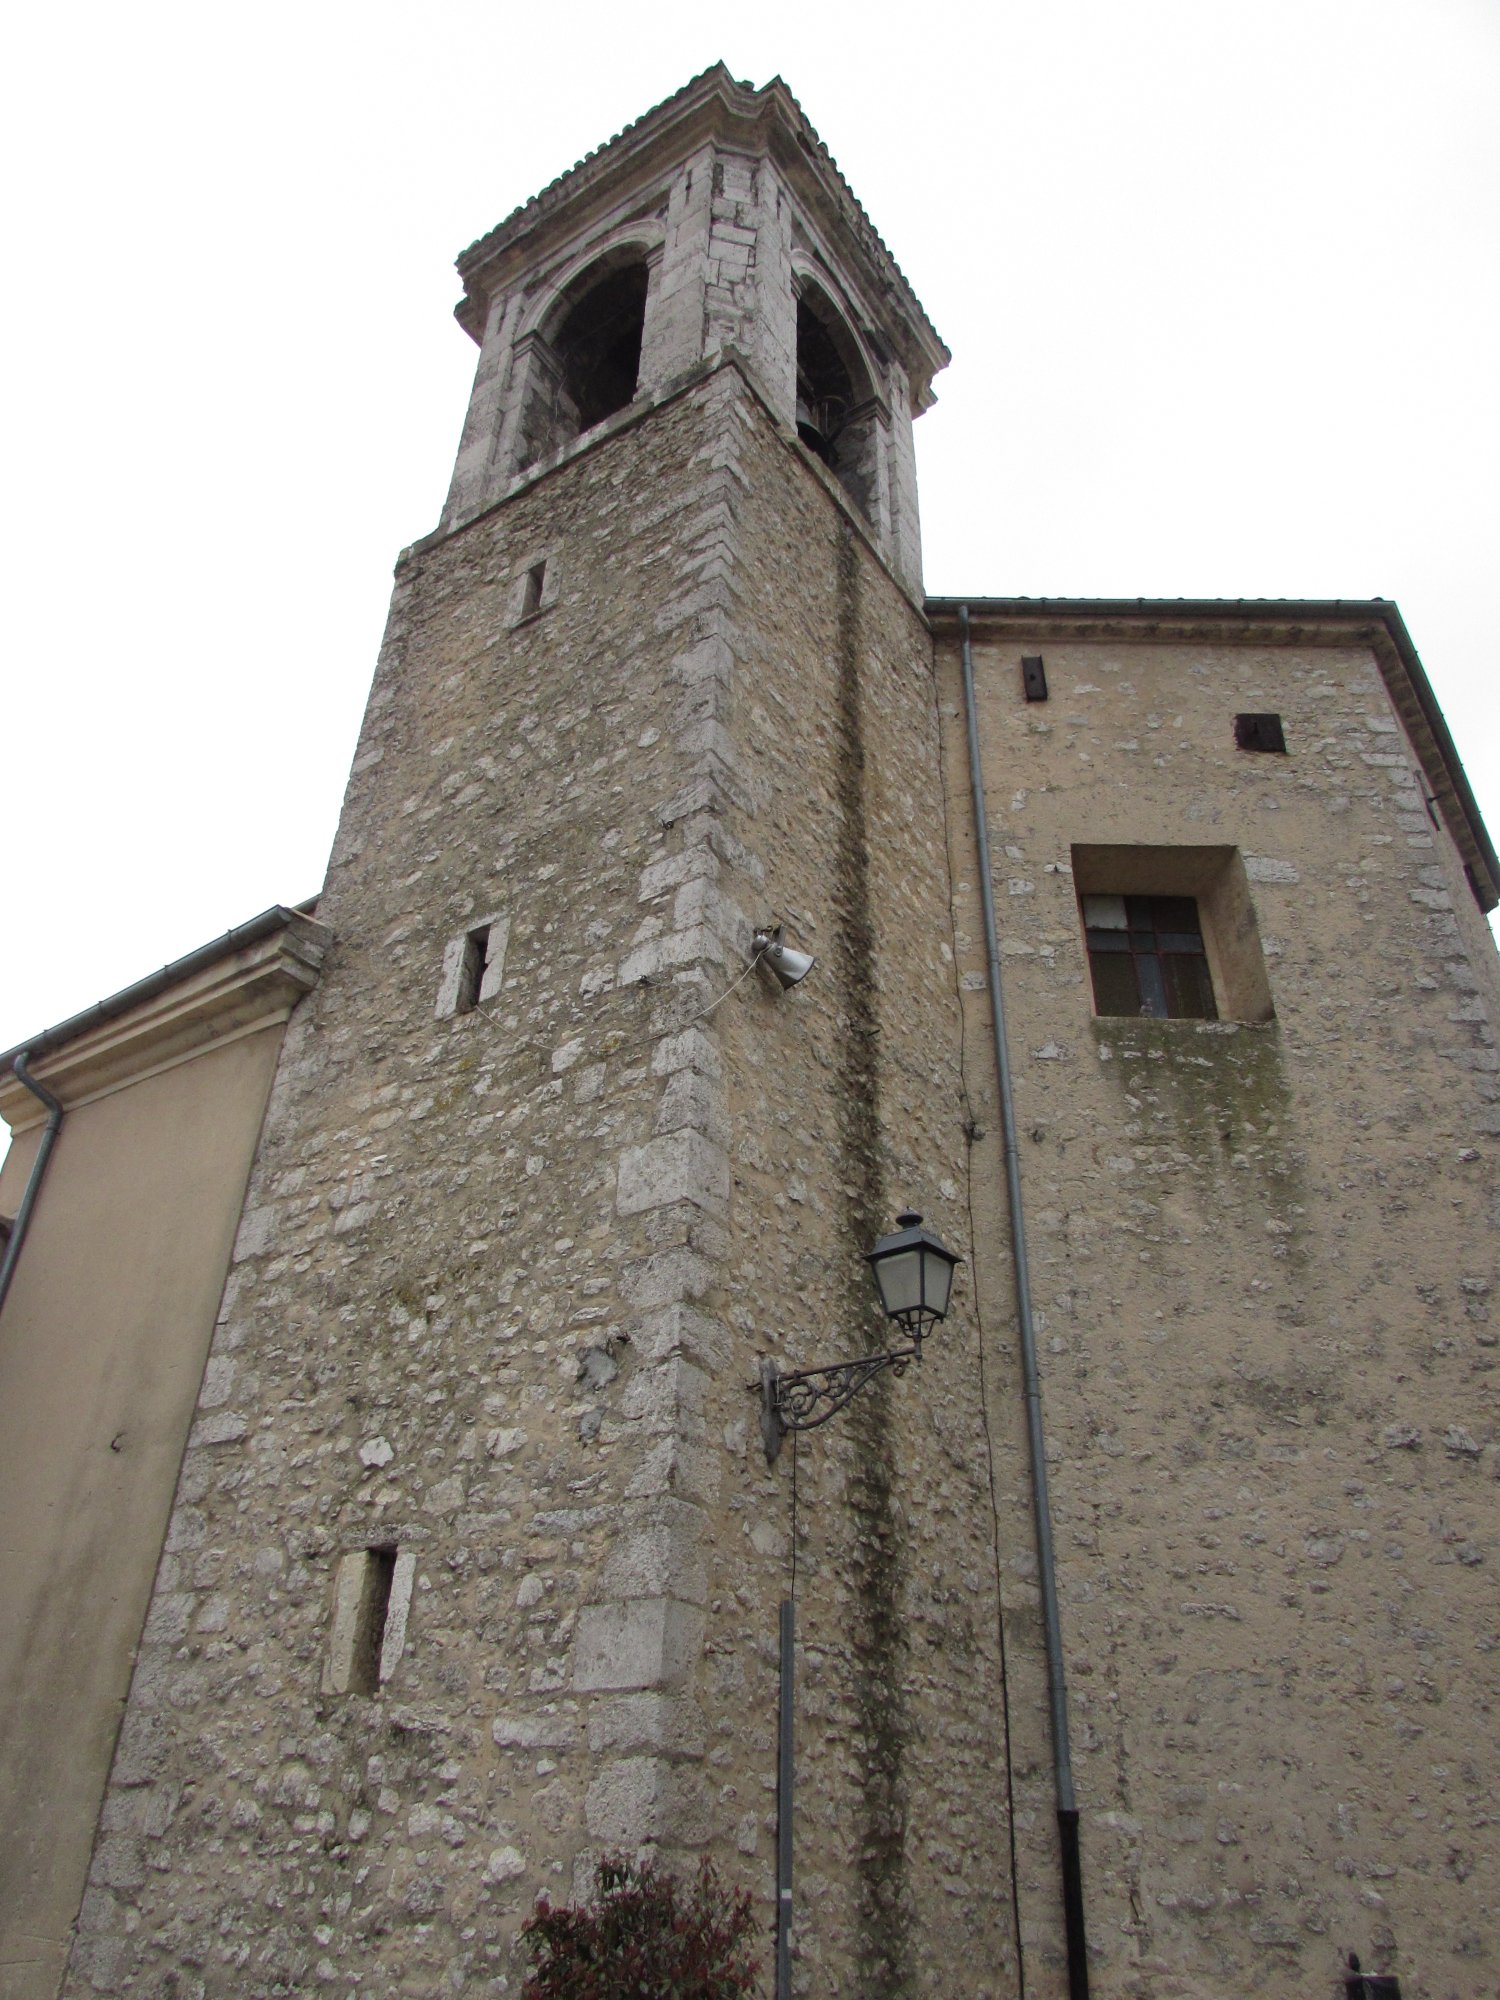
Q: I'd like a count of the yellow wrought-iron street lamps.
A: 0